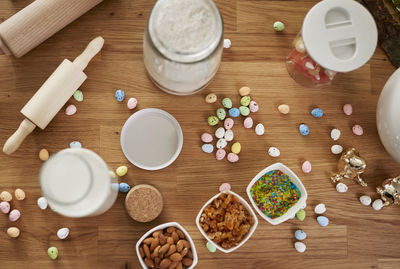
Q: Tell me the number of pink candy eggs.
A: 14